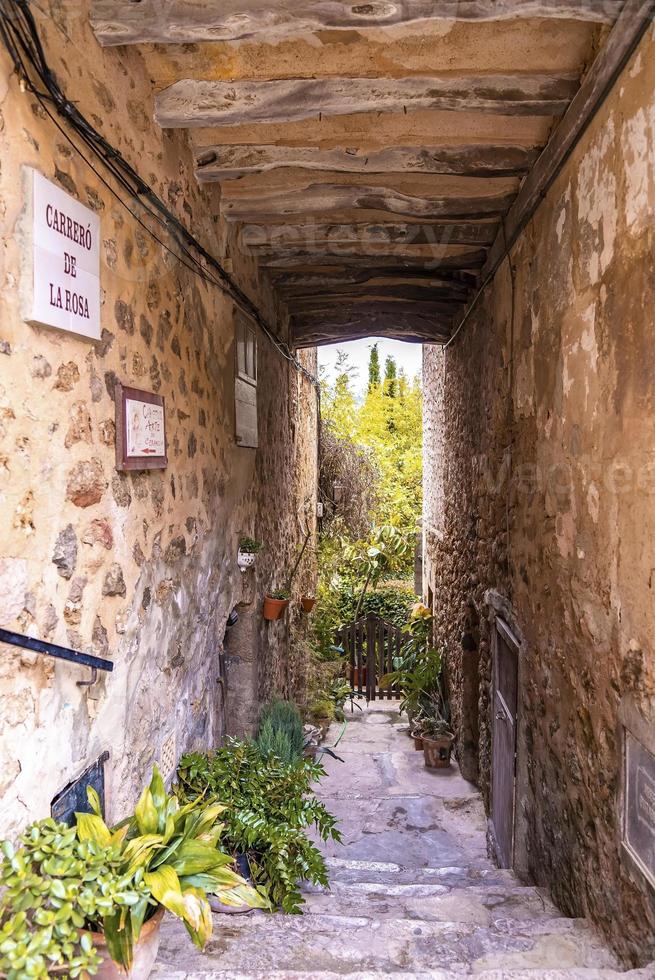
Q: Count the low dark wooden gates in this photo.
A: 1